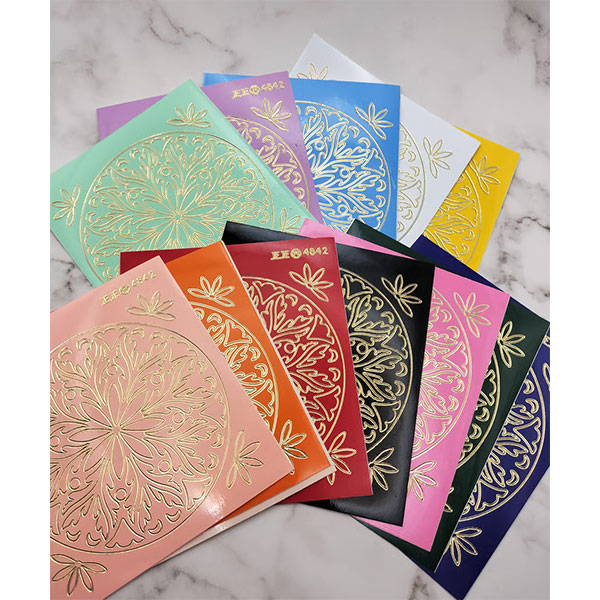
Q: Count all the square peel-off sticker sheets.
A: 12